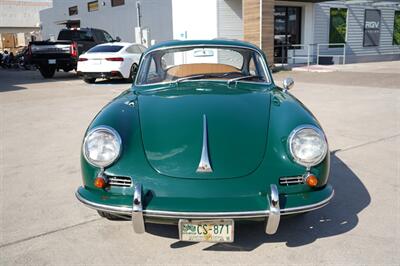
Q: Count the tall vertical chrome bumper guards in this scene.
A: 2